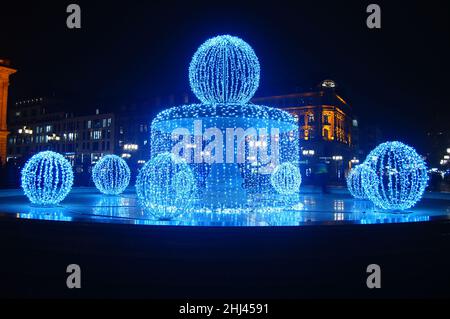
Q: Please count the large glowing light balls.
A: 7